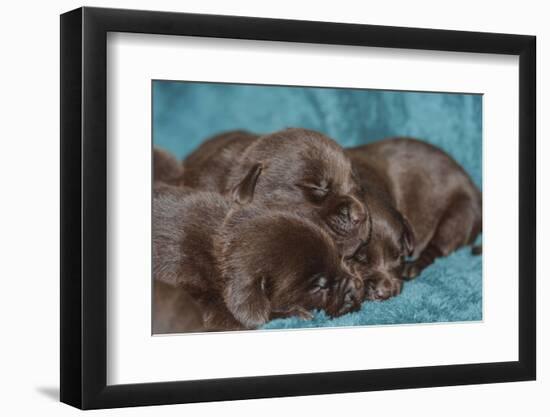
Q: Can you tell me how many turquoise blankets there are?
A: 1